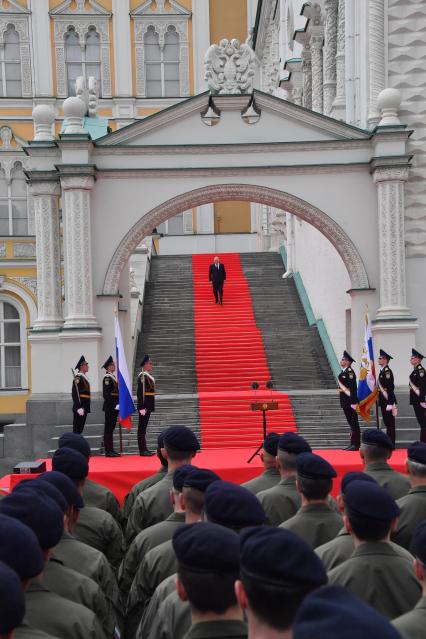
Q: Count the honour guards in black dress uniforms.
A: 6